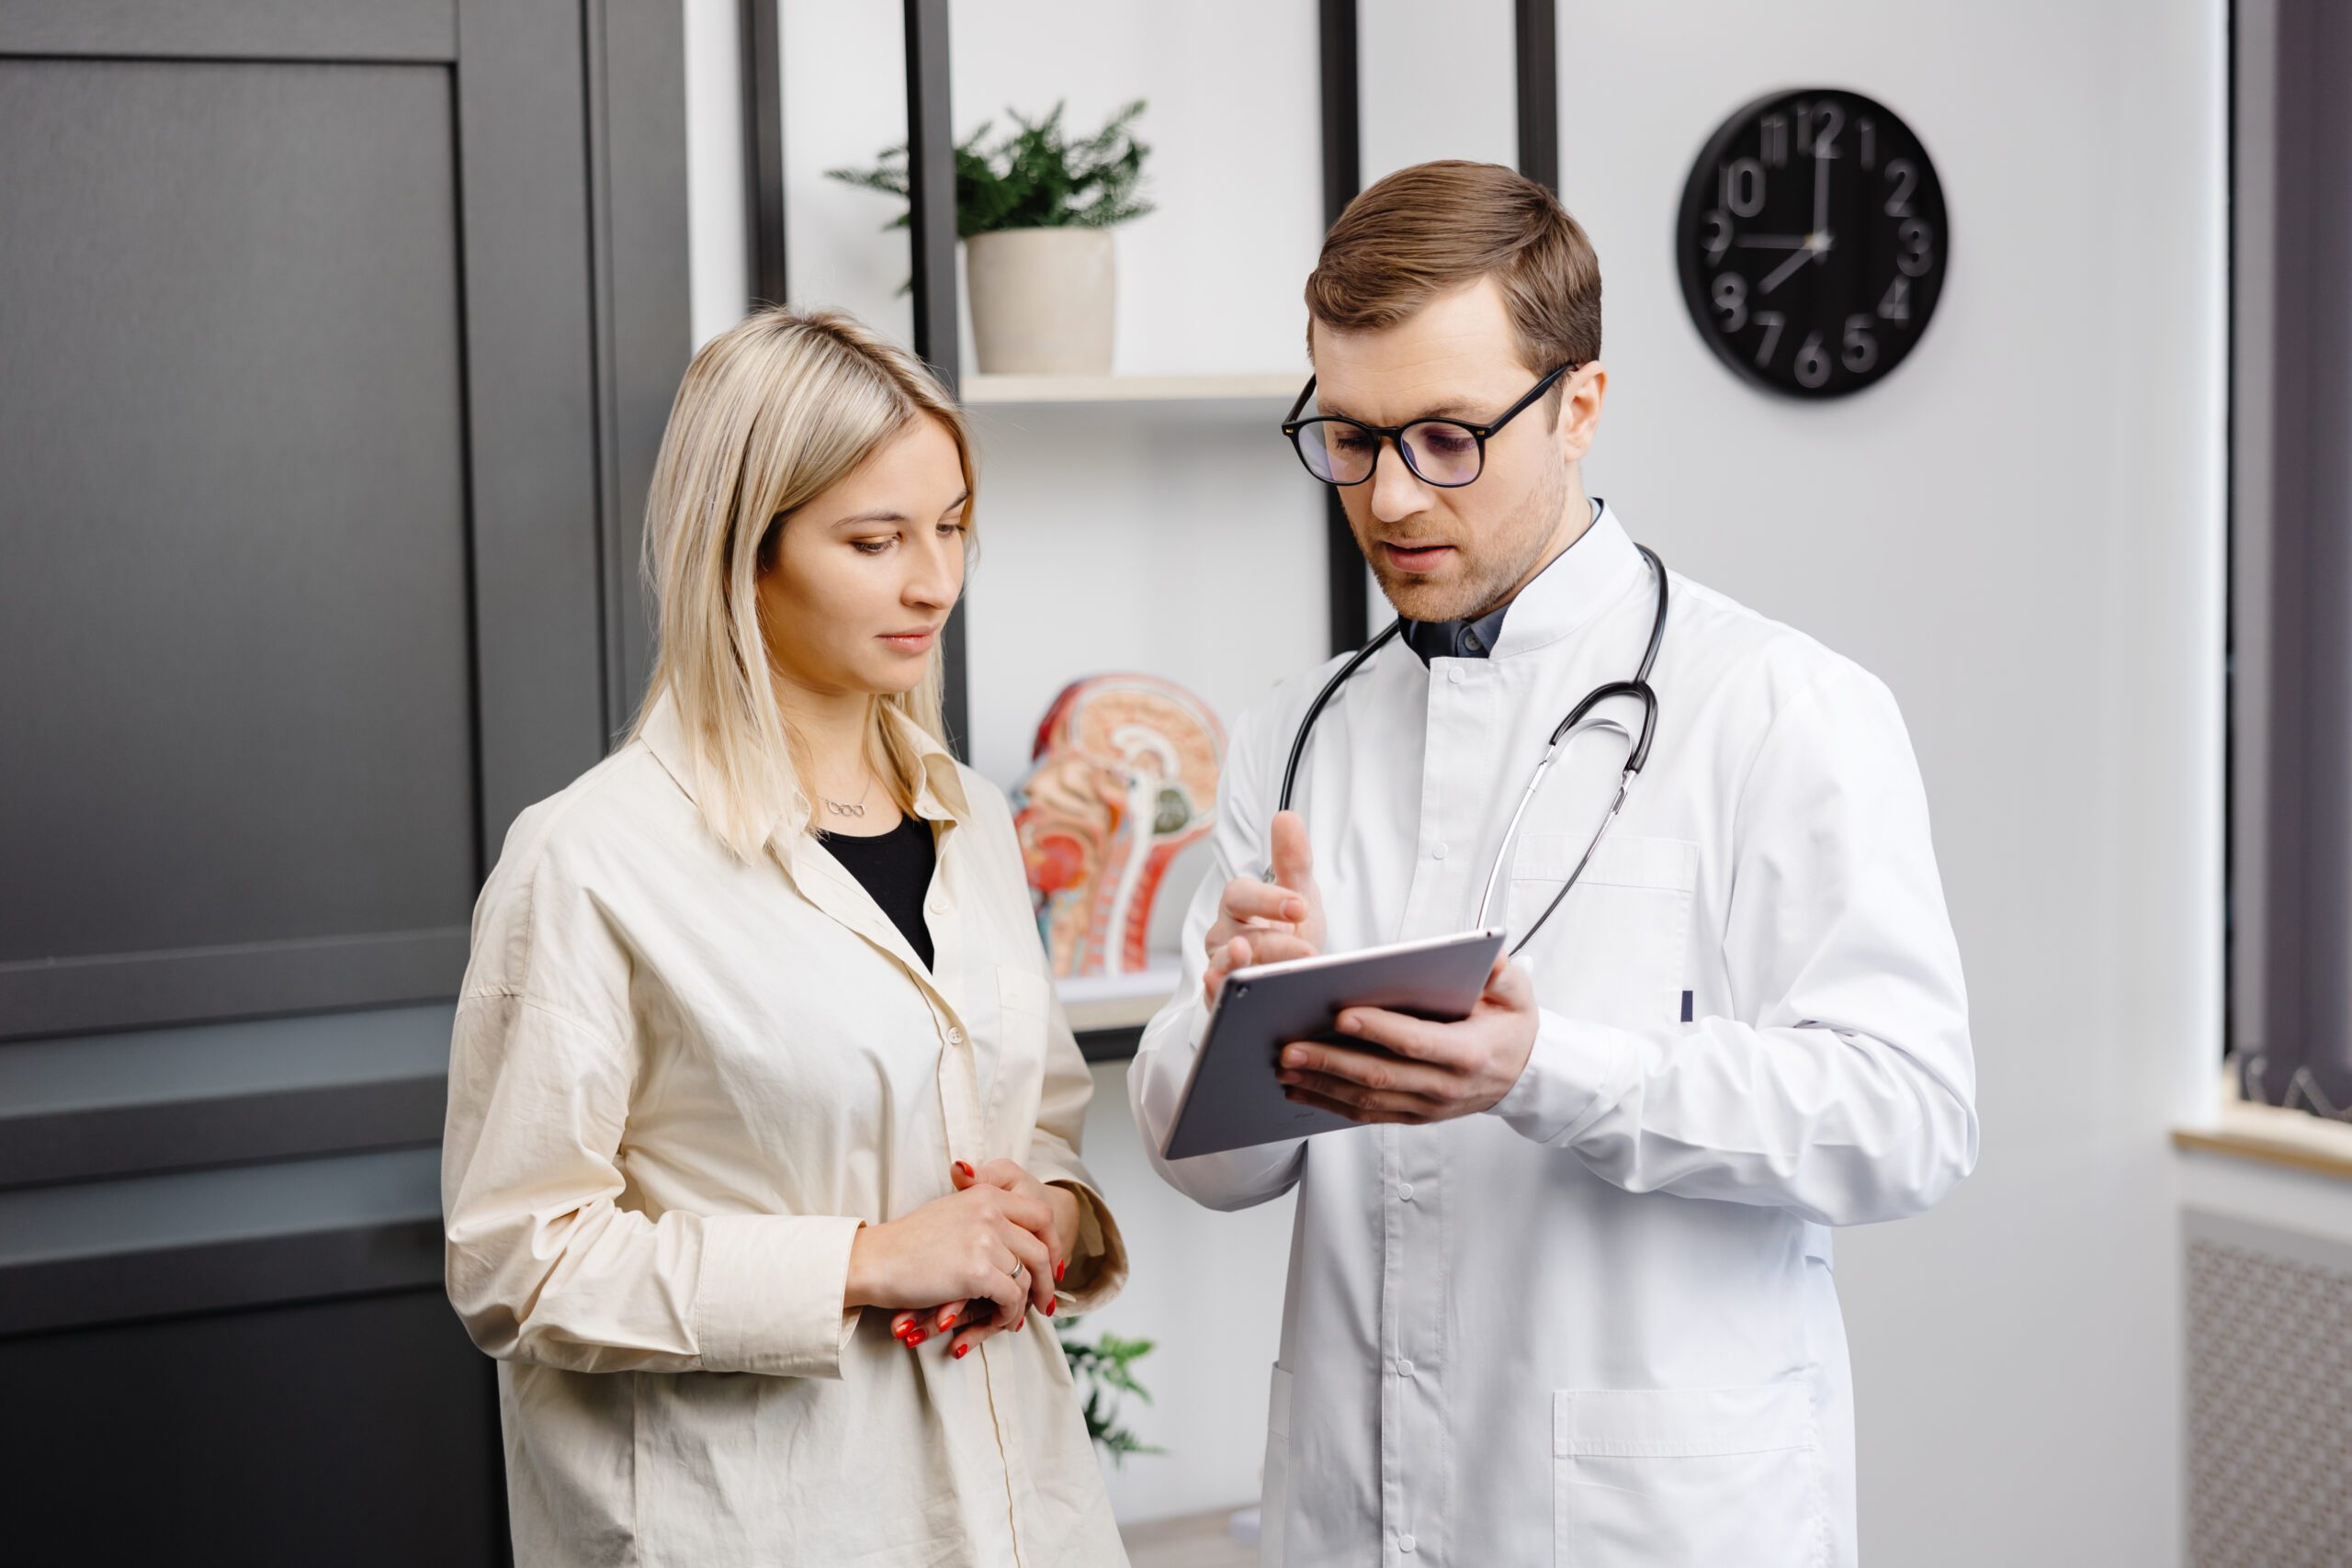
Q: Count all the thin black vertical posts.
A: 4